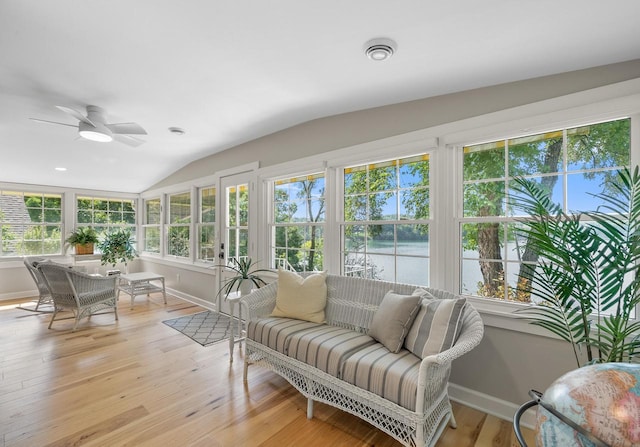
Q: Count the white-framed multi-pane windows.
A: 8